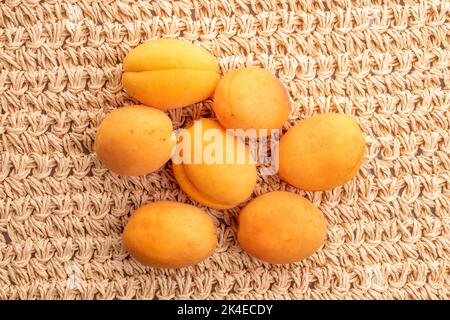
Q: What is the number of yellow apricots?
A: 7